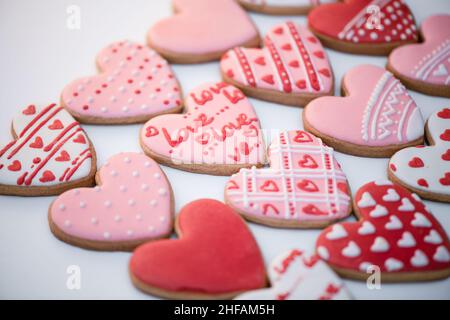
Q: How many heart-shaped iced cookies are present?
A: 15